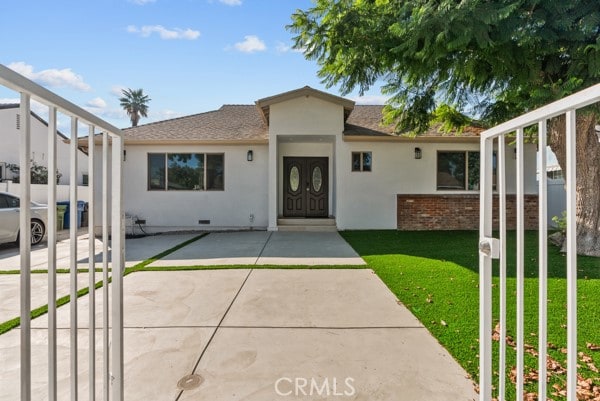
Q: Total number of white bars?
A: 11